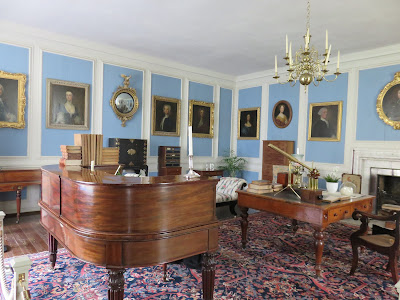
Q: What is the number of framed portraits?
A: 8